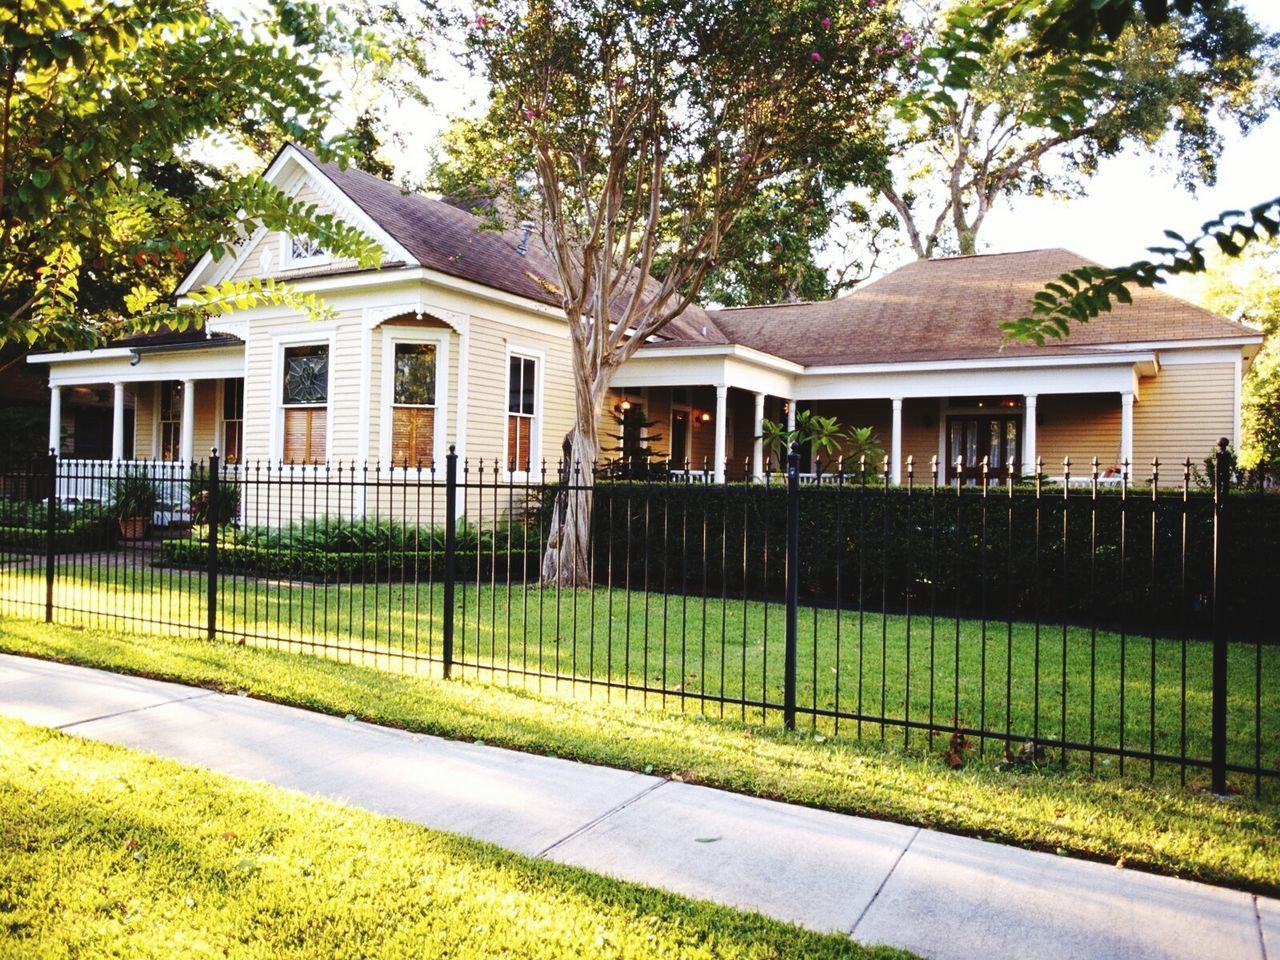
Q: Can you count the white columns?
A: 9